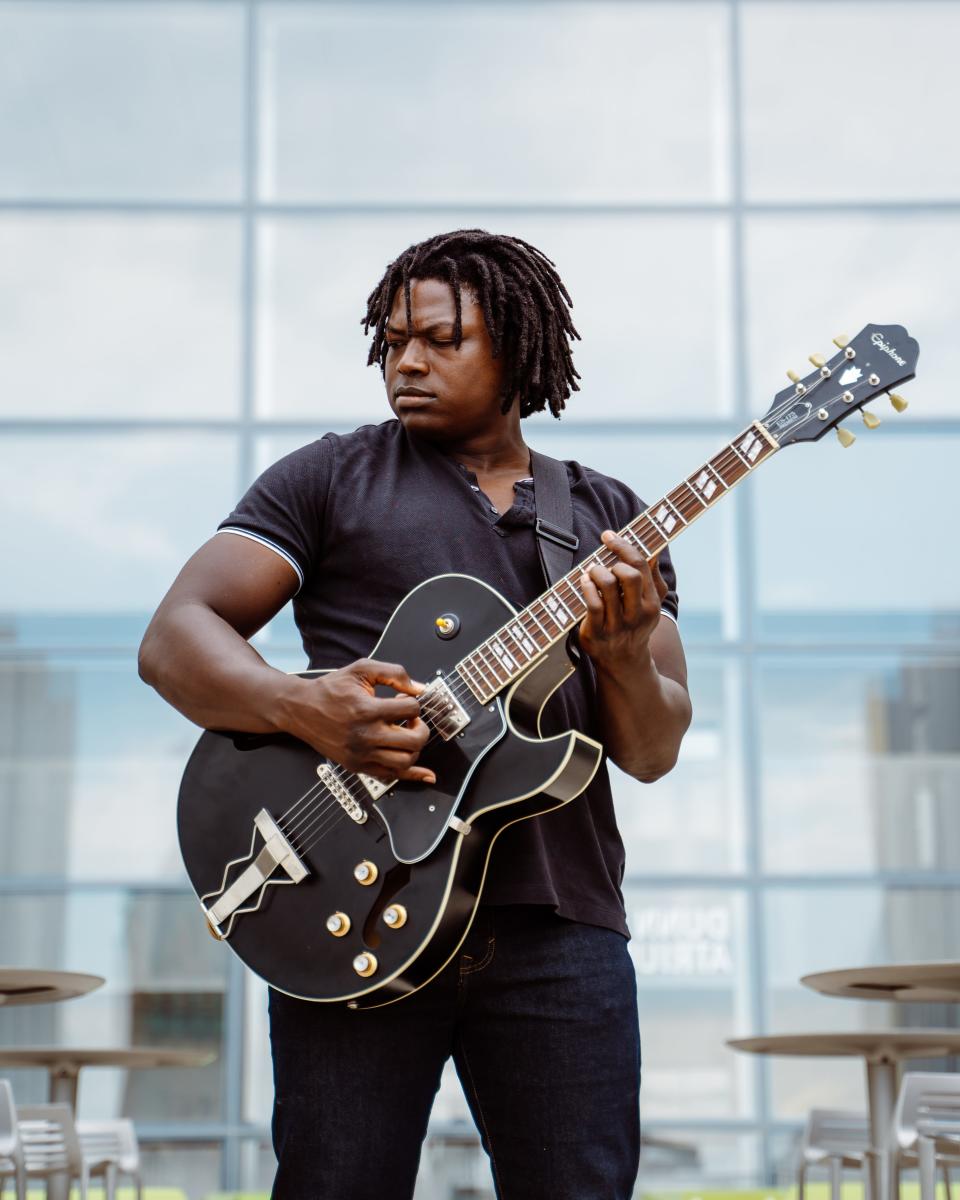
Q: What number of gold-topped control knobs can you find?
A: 4